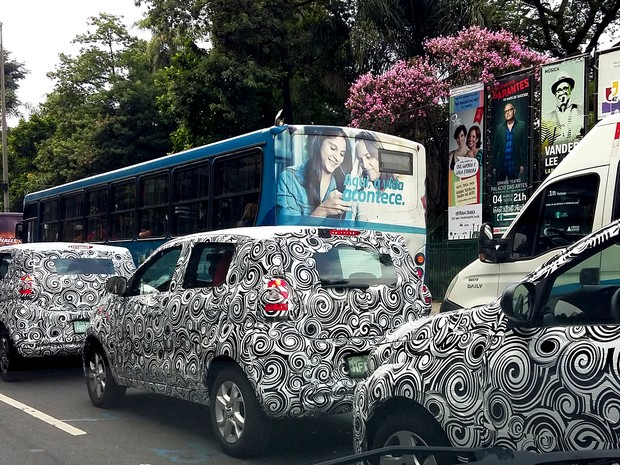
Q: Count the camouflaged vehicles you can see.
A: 3